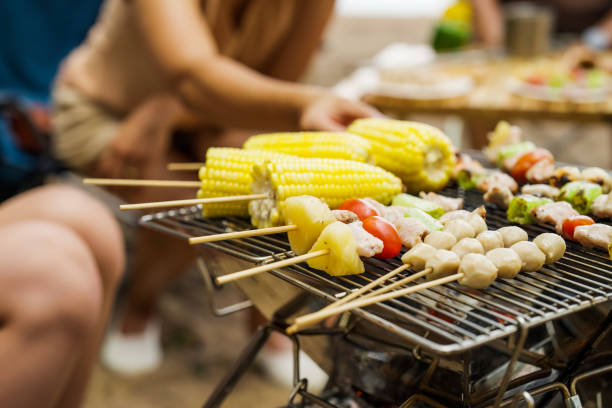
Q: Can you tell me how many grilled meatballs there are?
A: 12